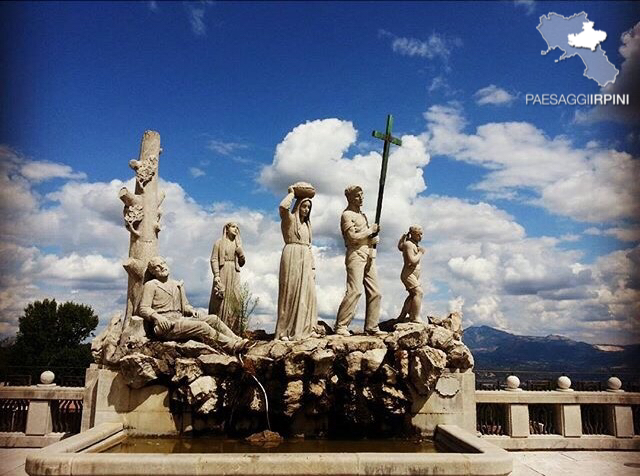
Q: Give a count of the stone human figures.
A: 5